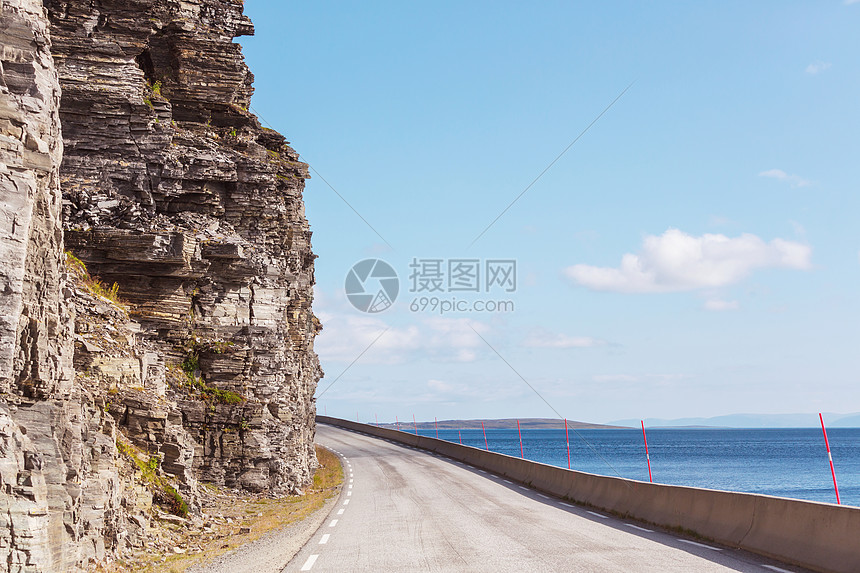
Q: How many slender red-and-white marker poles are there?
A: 12